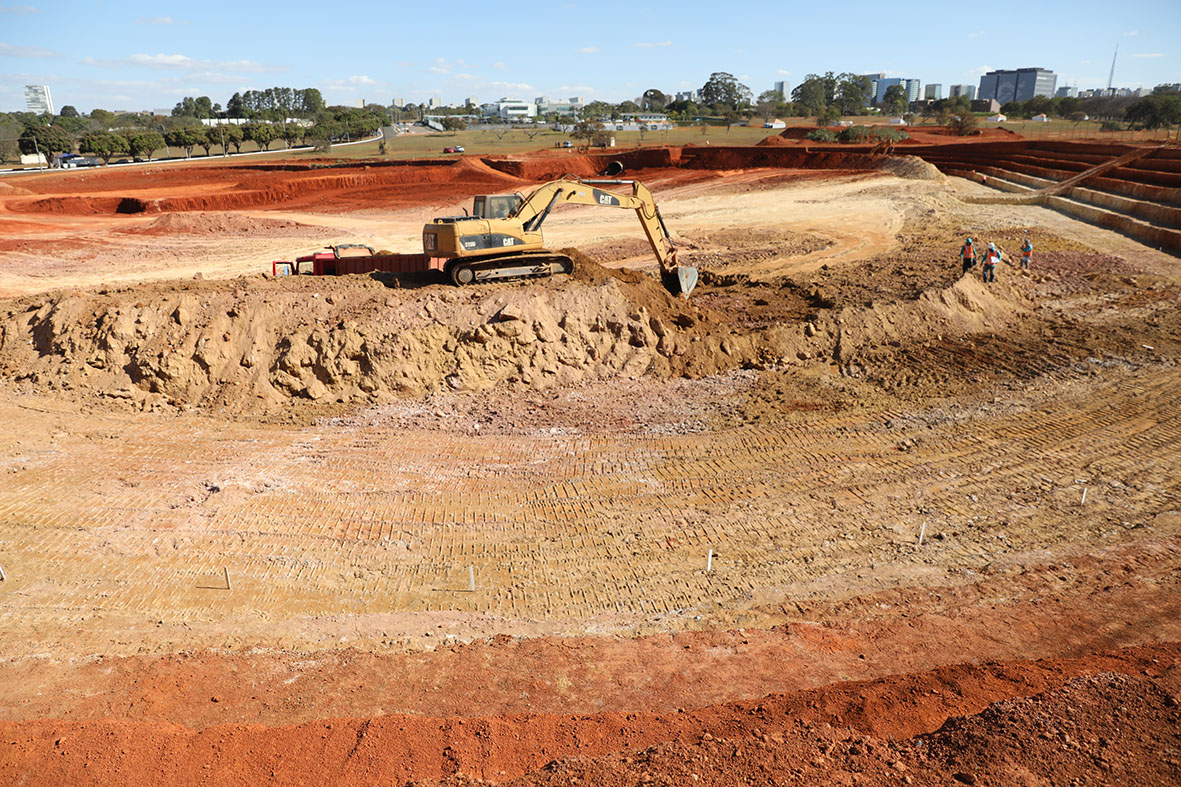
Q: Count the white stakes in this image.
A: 6